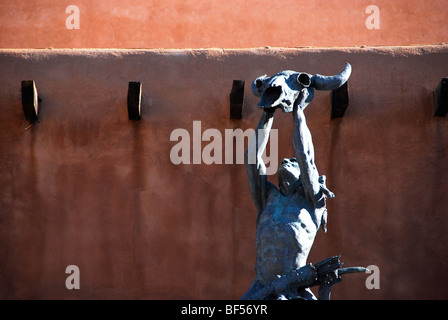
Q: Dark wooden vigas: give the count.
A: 5